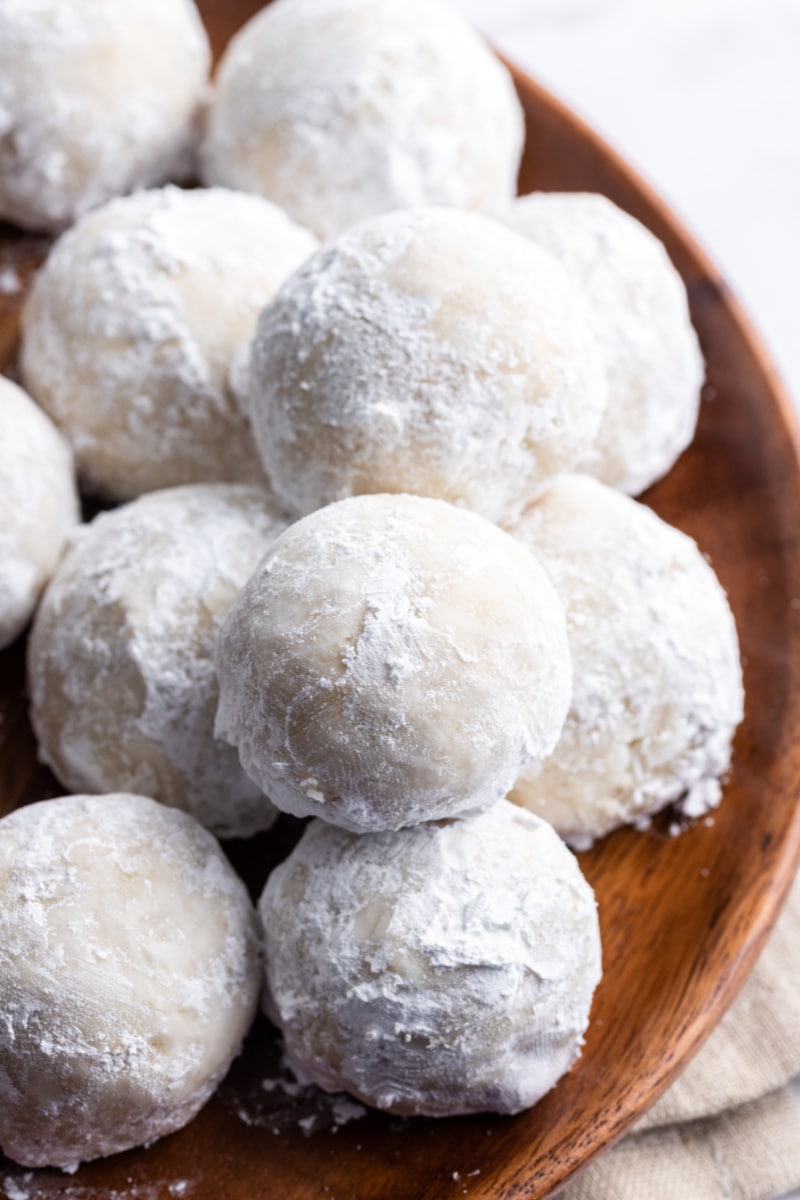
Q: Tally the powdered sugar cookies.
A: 11